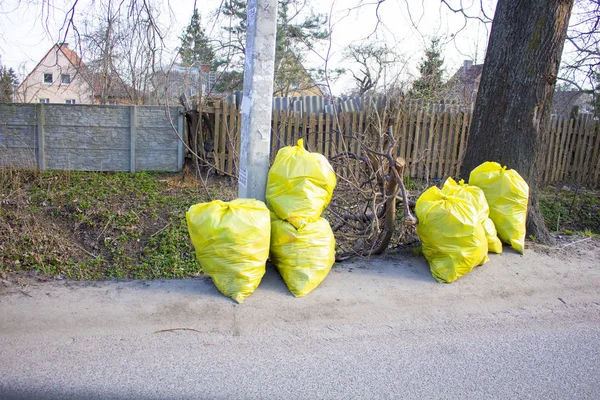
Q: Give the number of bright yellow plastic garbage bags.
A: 6